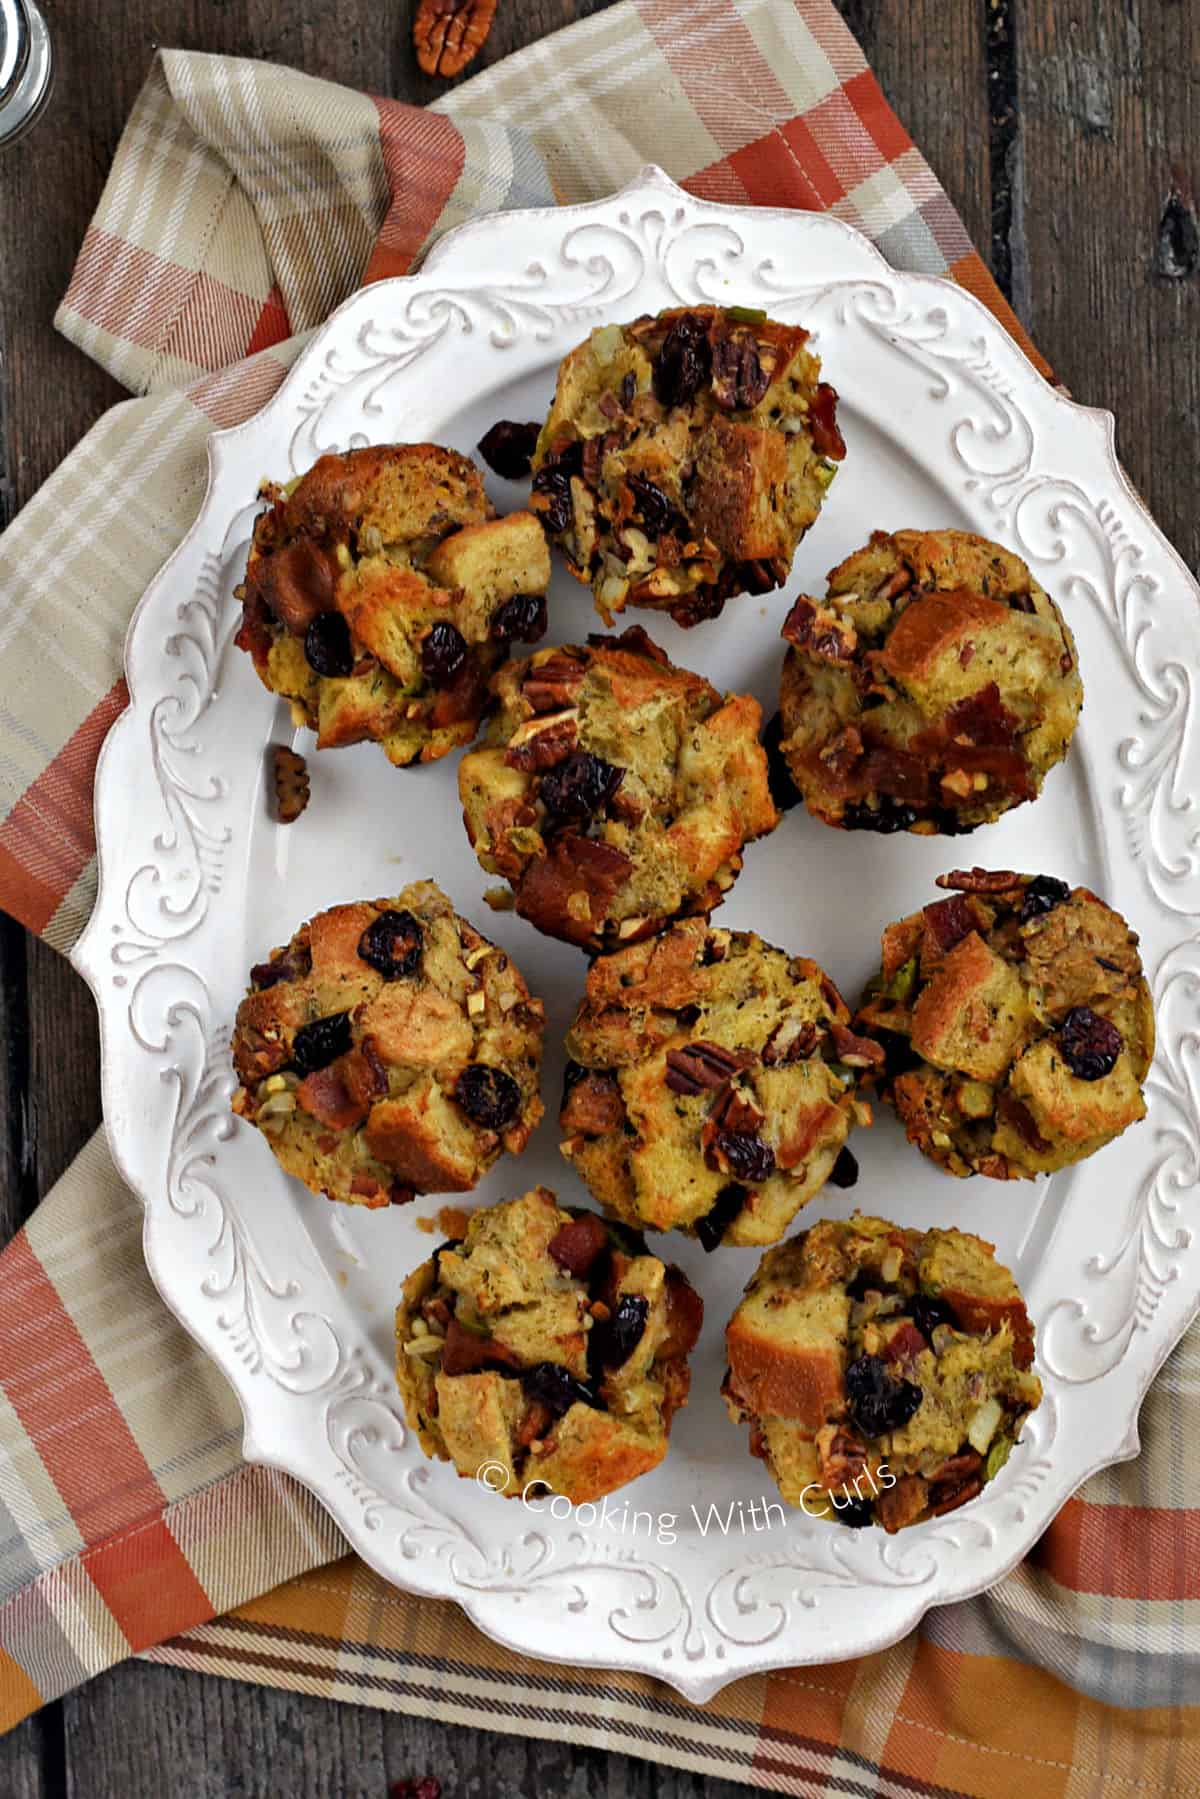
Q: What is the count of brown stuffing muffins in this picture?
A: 9